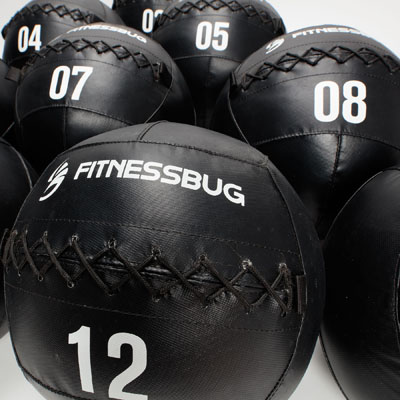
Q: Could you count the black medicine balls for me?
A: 9